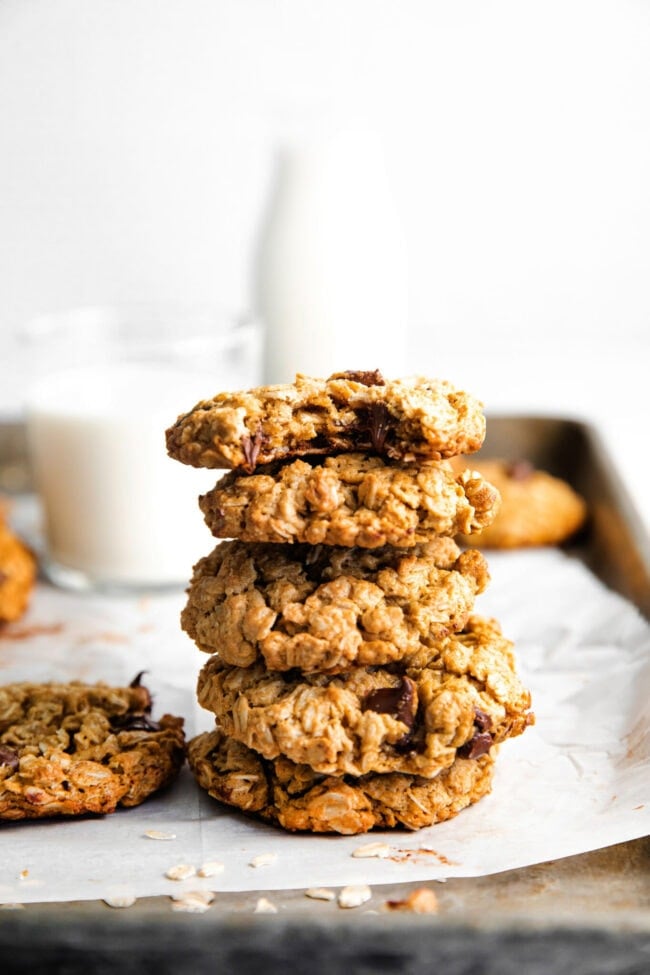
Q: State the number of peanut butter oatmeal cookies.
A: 8